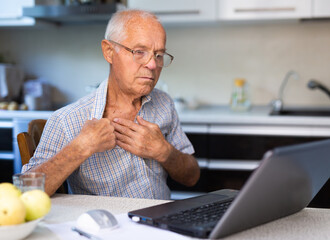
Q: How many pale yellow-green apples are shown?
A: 3